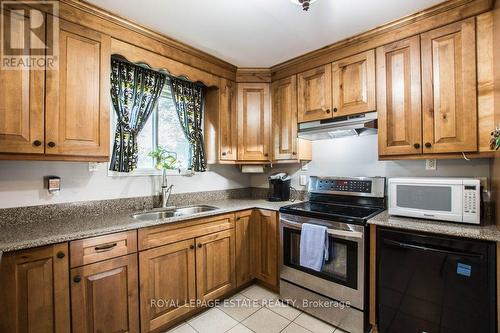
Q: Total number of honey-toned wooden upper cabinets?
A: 9